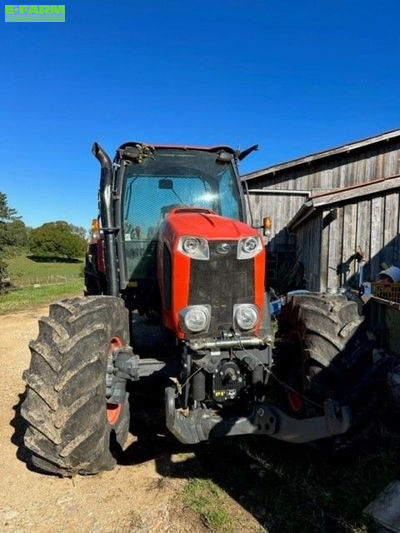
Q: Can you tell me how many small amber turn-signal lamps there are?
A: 2